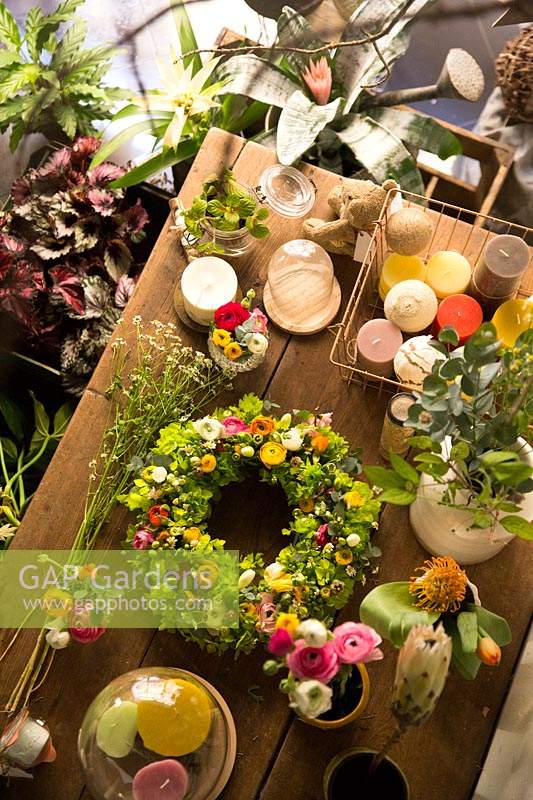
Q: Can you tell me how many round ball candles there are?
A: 3